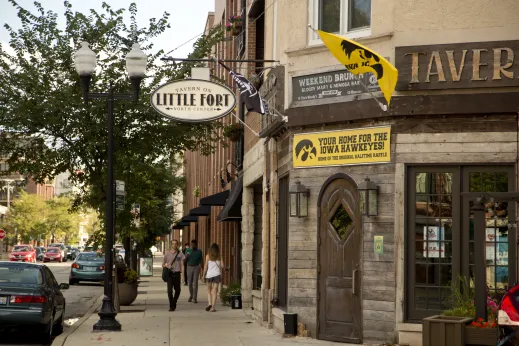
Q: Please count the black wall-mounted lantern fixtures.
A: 2